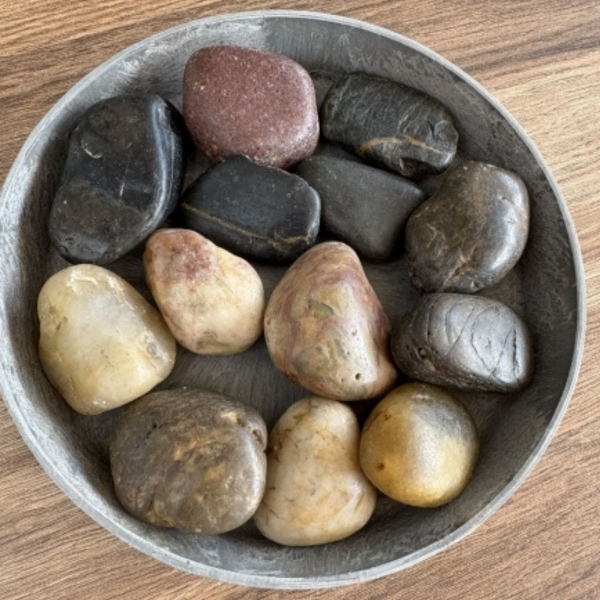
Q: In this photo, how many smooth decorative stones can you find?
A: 13